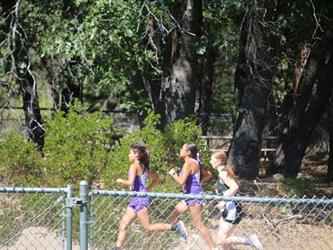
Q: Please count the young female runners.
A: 3